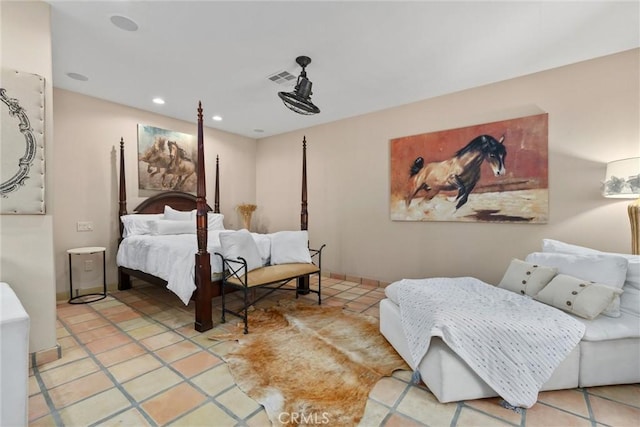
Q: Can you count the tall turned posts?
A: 4